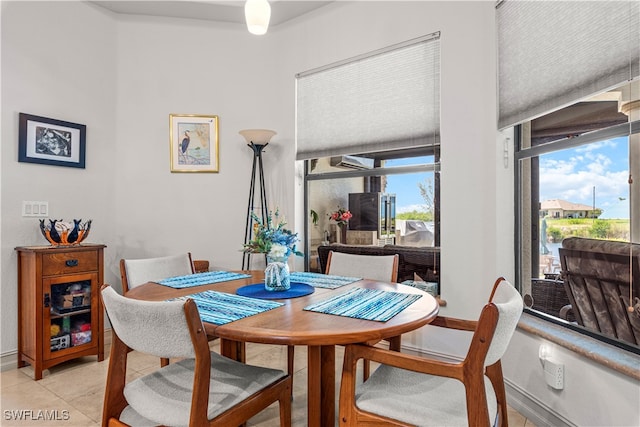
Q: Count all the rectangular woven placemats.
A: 4